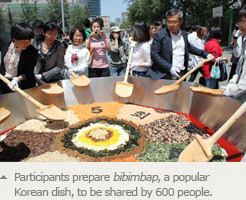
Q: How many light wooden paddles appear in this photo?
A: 8